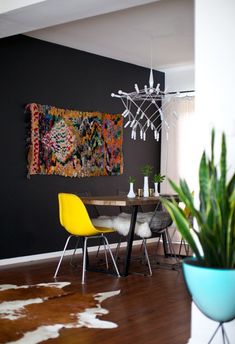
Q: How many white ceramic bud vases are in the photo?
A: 3